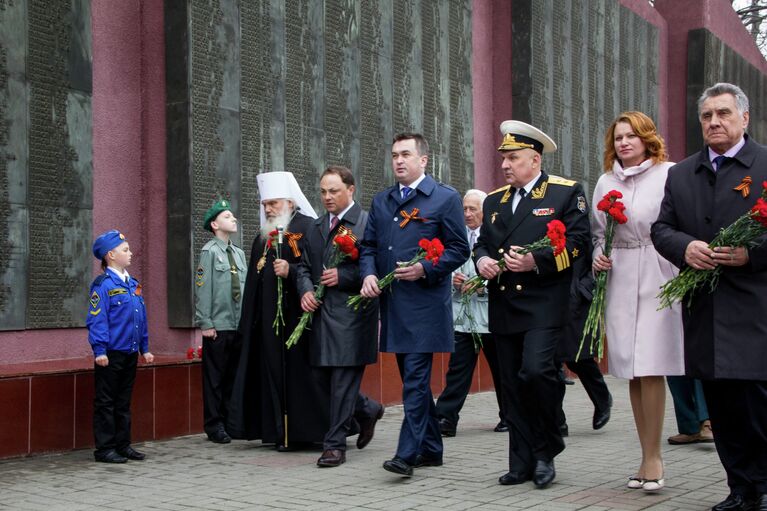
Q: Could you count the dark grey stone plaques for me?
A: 4